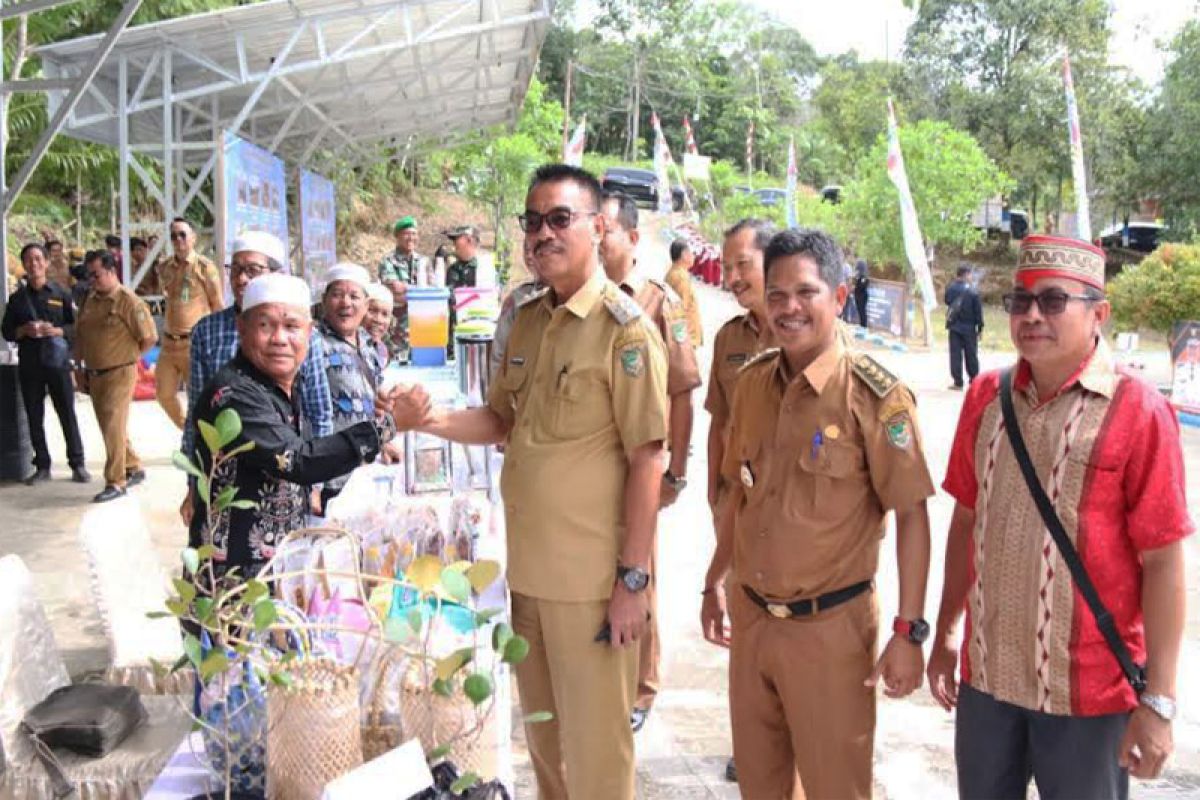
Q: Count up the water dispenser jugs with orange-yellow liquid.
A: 1